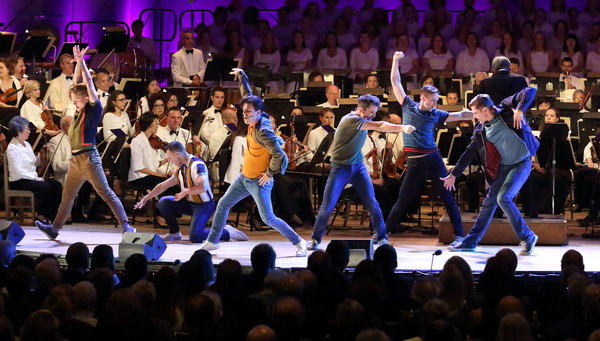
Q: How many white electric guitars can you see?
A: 0